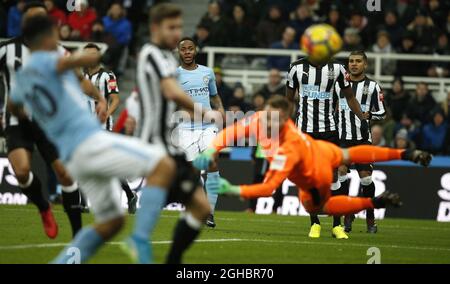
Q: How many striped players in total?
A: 5